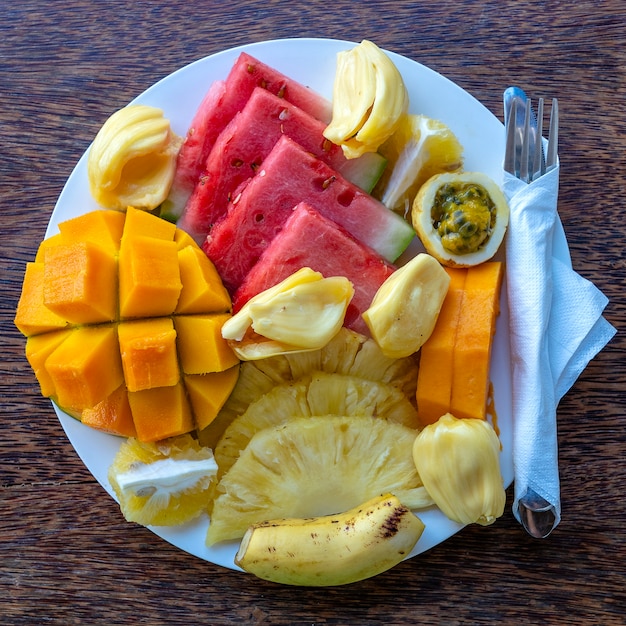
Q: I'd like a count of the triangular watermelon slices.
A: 4